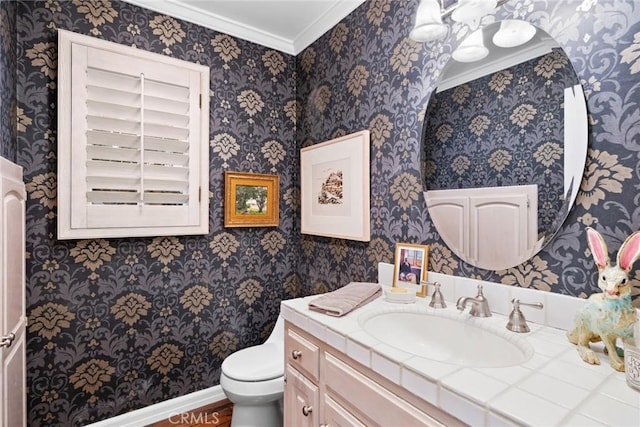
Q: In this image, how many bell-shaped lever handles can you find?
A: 2